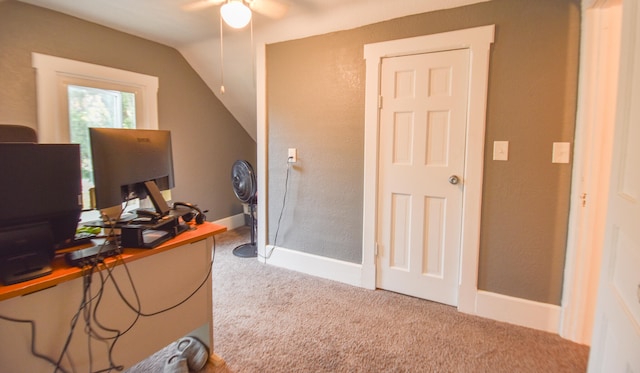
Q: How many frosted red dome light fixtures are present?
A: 0